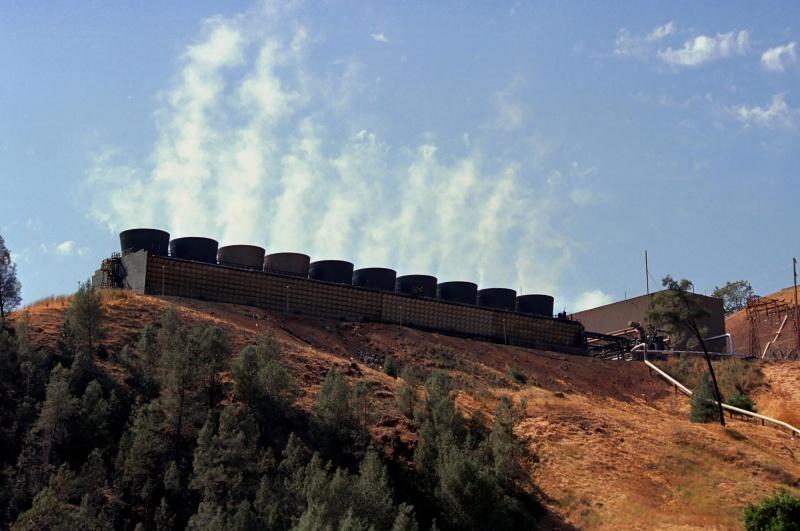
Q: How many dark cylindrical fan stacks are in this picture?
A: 10